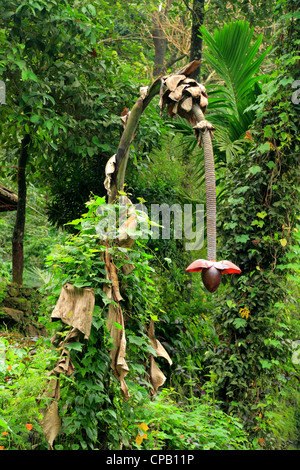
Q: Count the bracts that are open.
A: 2